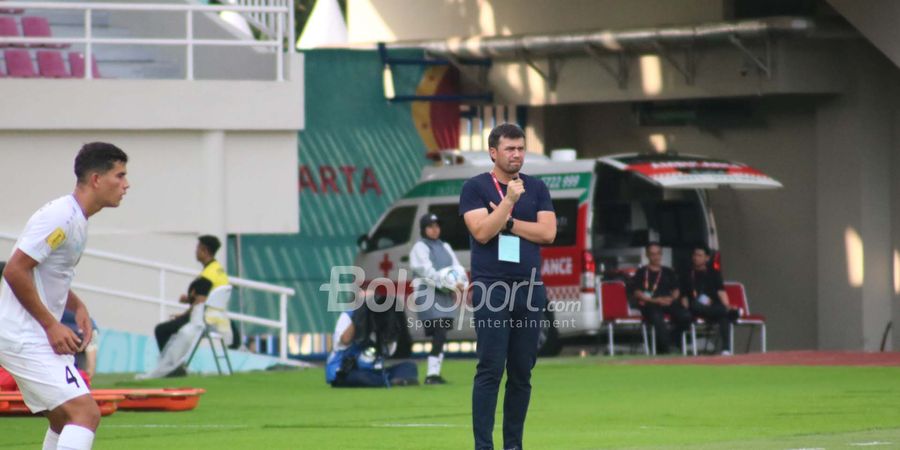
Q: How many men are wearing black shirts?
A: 2